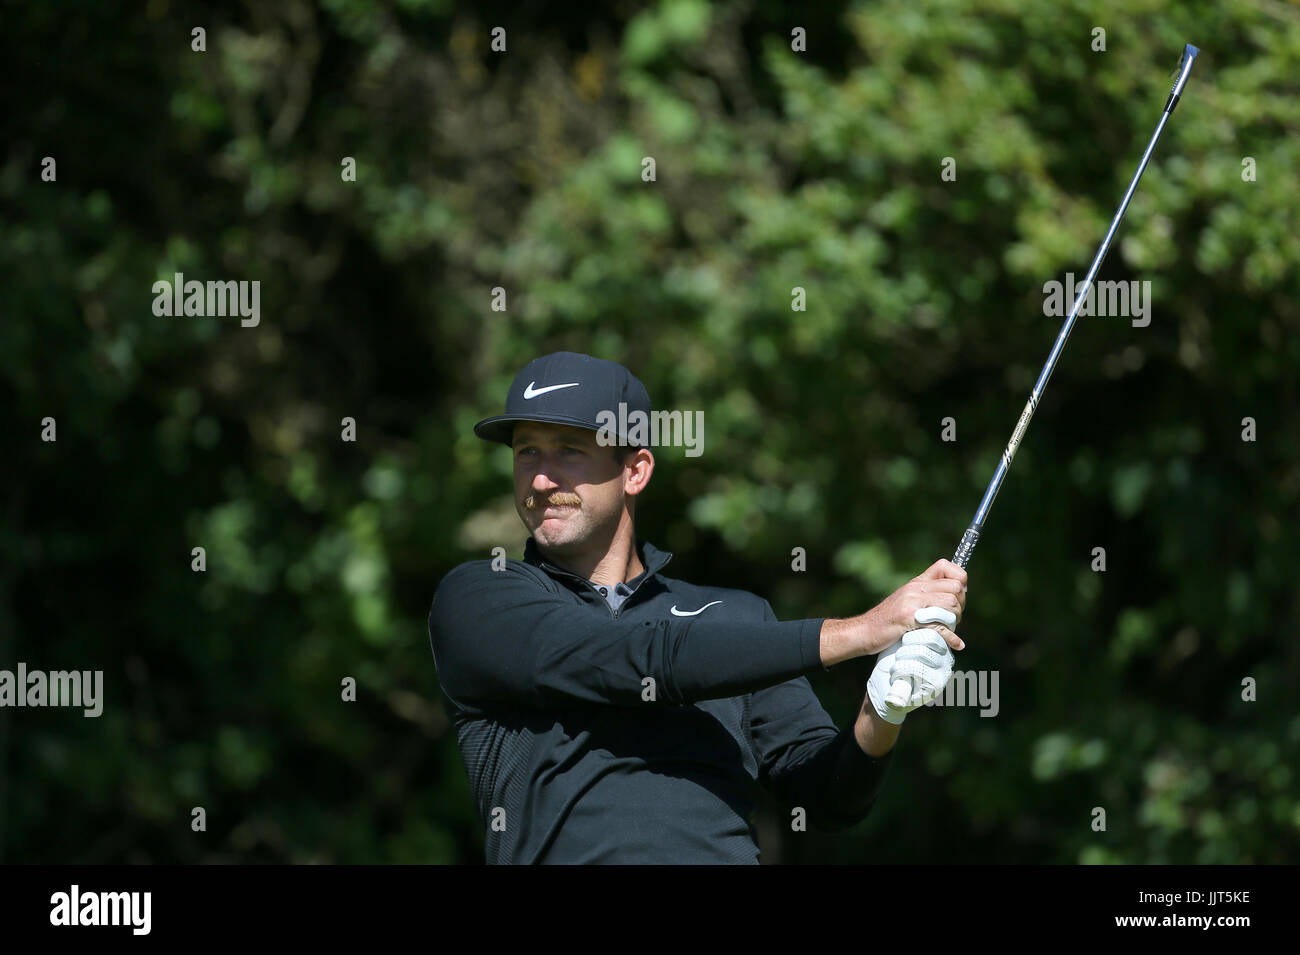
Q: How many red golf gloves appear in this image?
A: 0